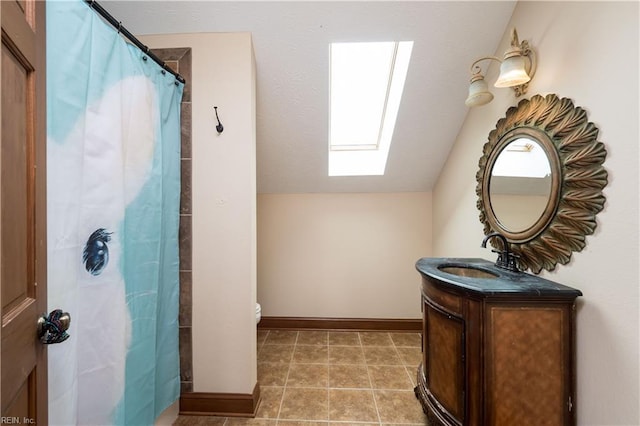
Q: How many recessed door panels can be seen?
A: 3